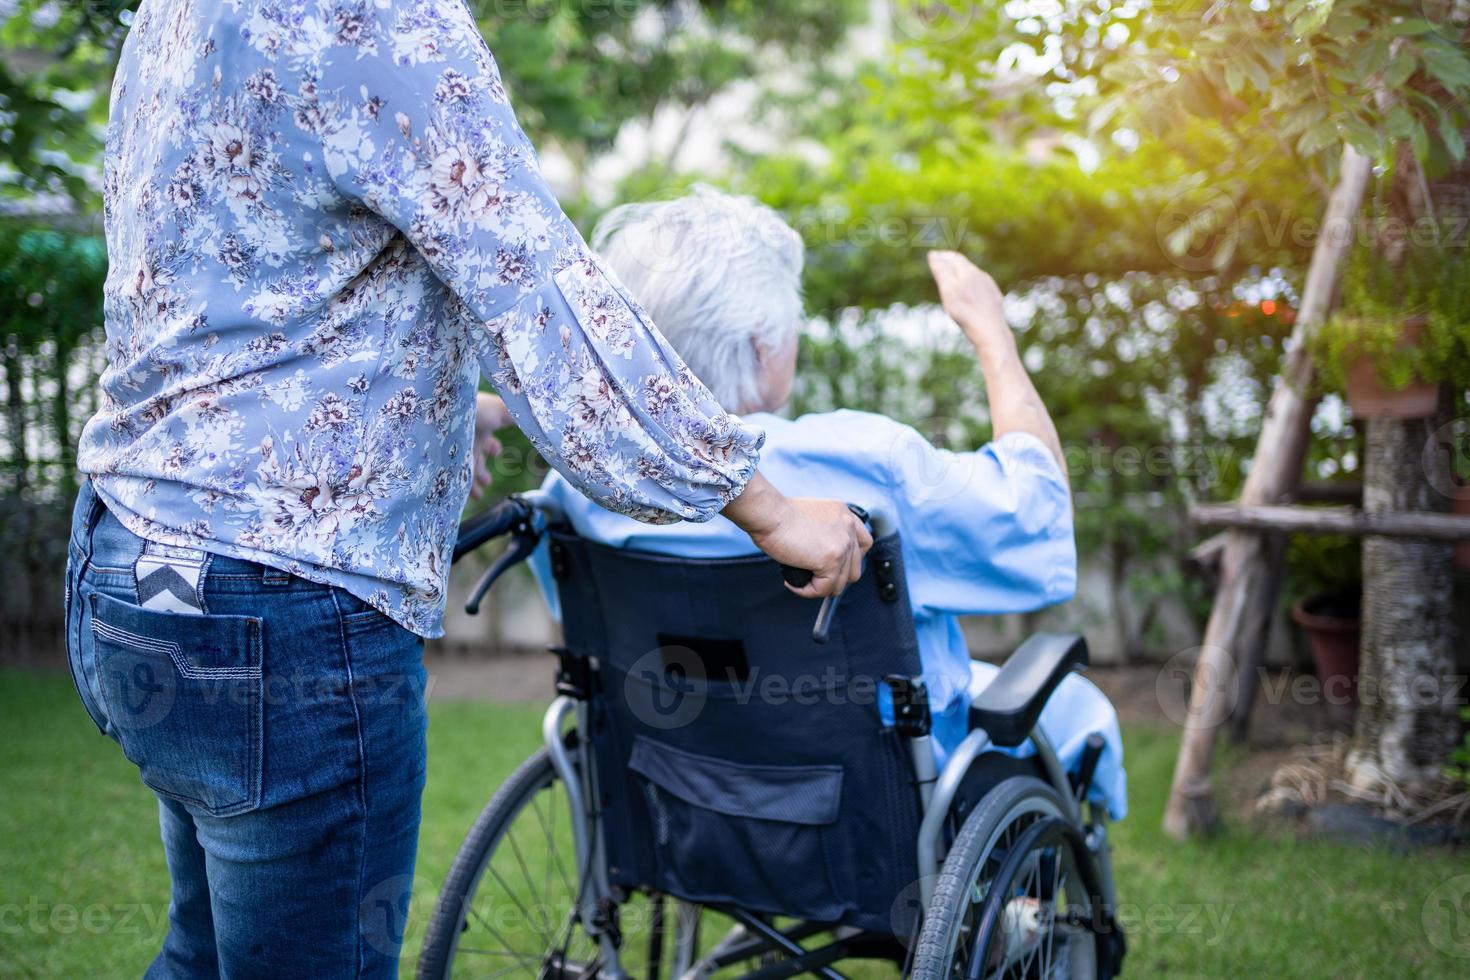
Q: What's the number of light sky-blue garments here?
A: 2